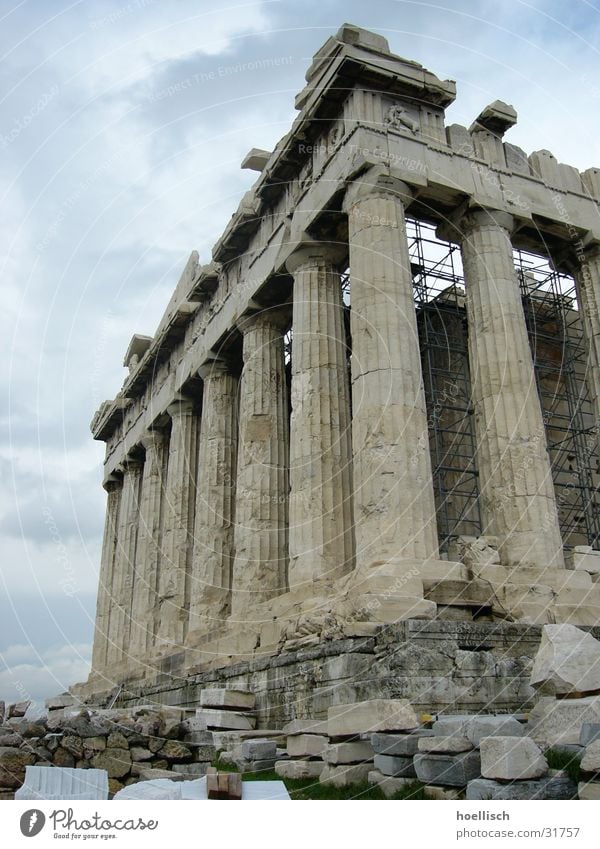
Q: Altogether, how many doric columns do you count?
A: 10